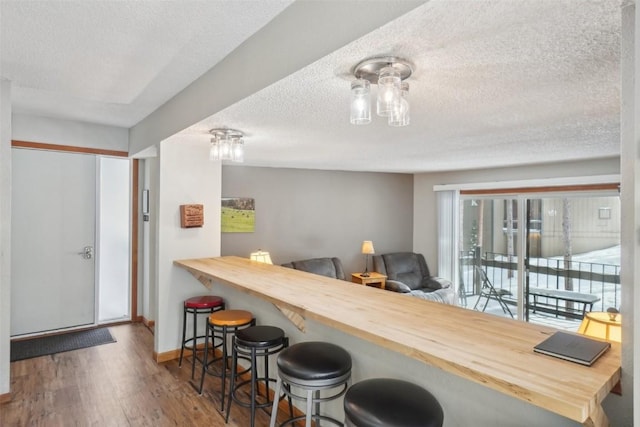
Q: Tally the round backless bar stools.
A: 5